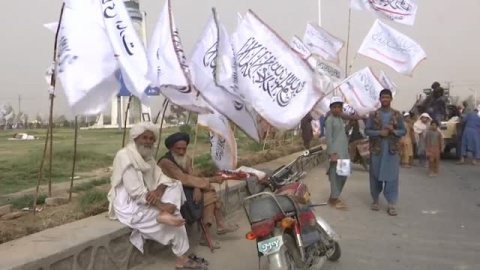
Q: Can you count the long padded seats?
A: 1